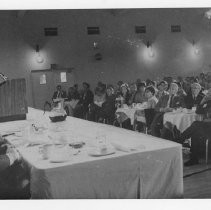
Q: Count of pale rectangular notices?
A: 2